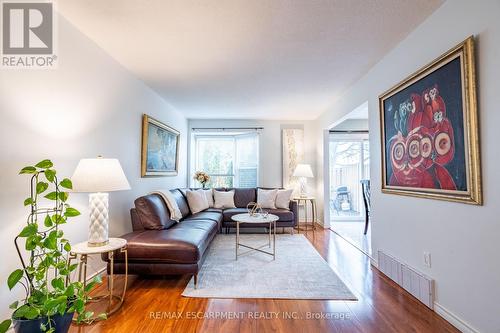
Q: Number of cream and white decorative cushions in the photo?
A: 5